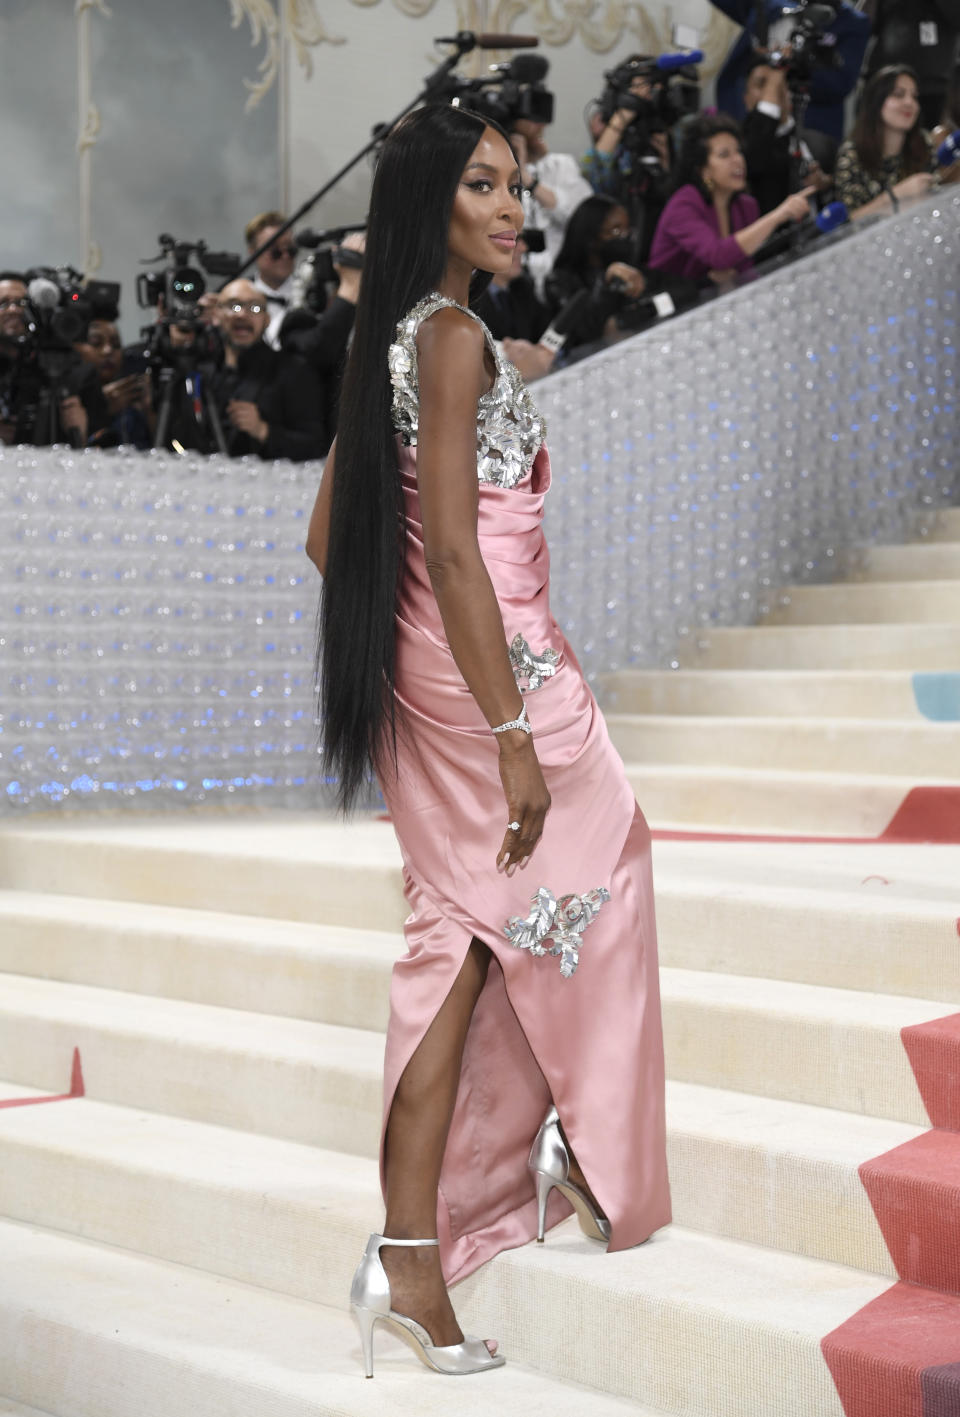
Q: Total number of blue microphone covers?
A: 3